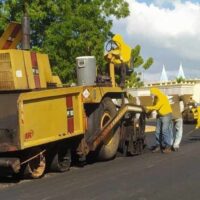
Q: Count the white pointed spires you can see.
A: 2